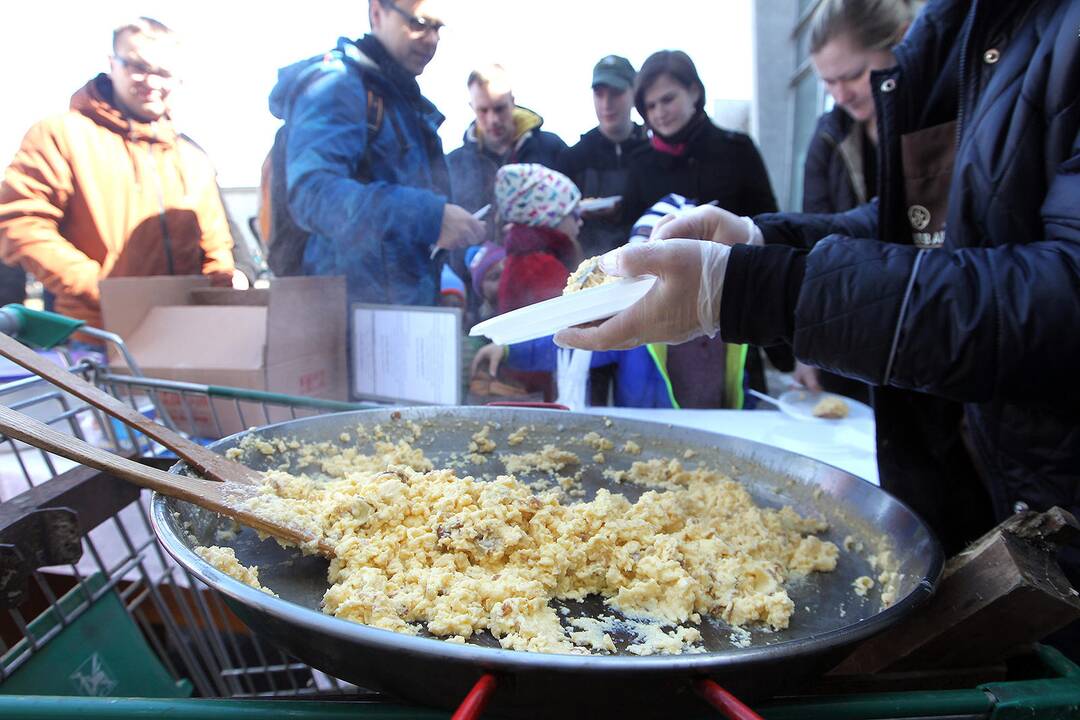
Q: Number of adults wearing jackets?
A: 7